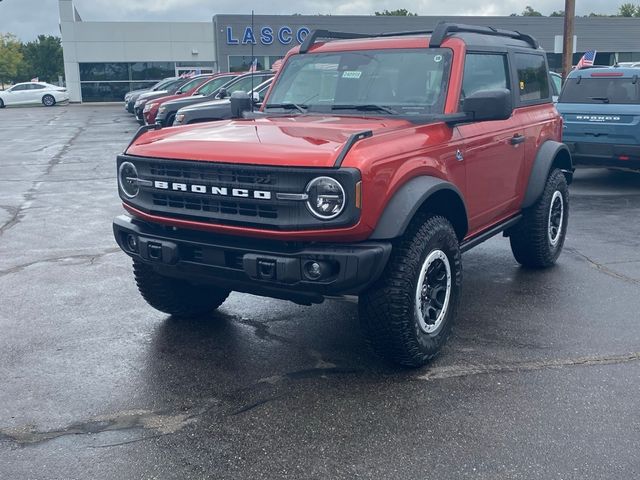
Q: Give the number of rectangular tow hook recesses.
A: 2